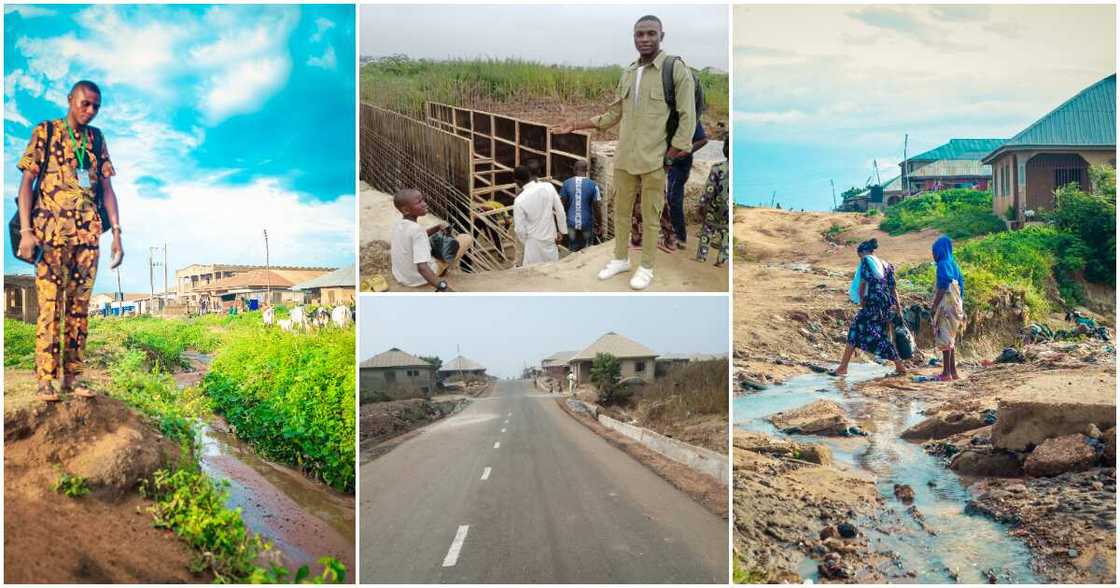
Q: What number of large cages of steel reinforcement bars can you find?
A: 1